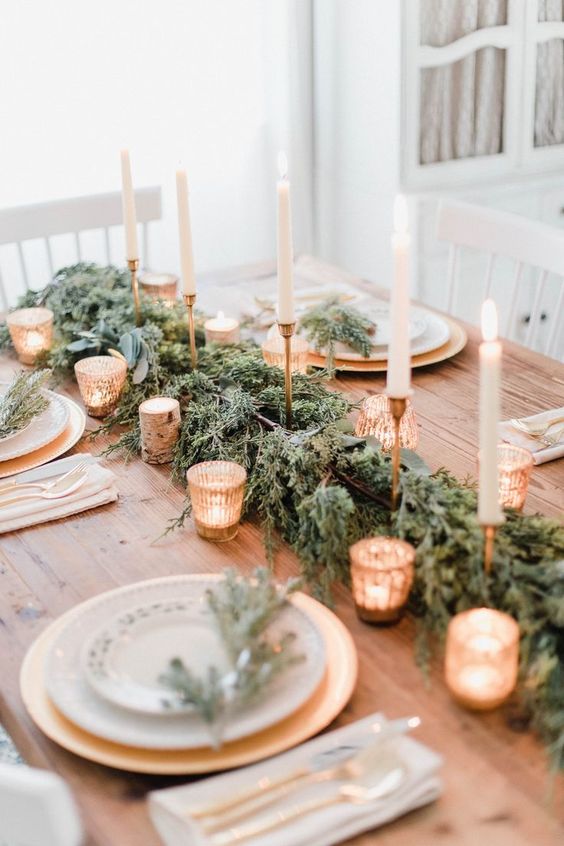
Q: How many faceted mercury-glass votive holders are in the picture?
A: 9